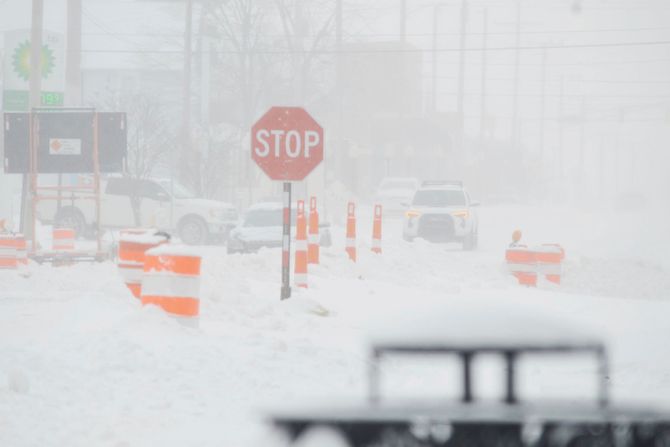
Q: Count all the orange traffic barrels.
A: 6